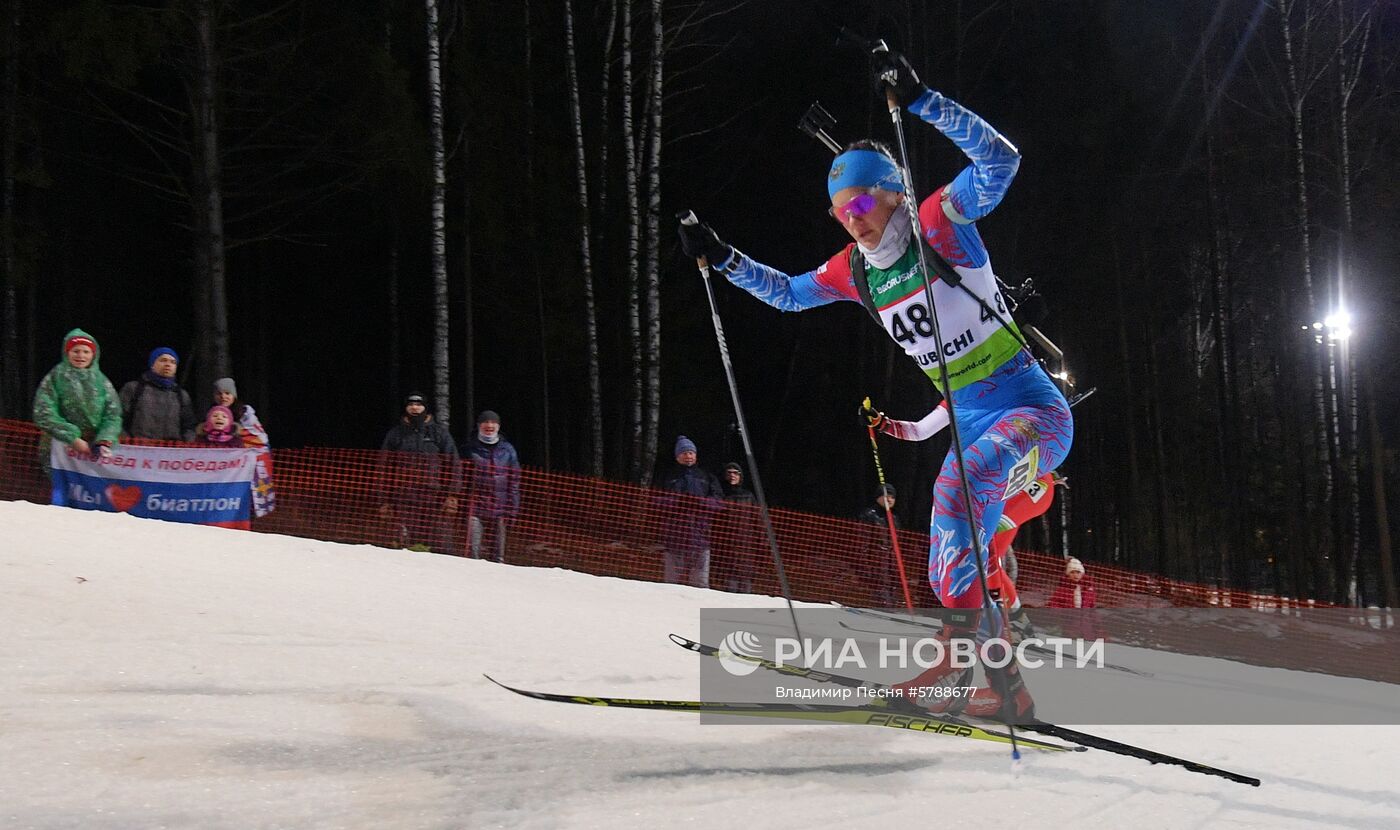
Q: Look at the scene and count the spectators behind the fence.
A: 10